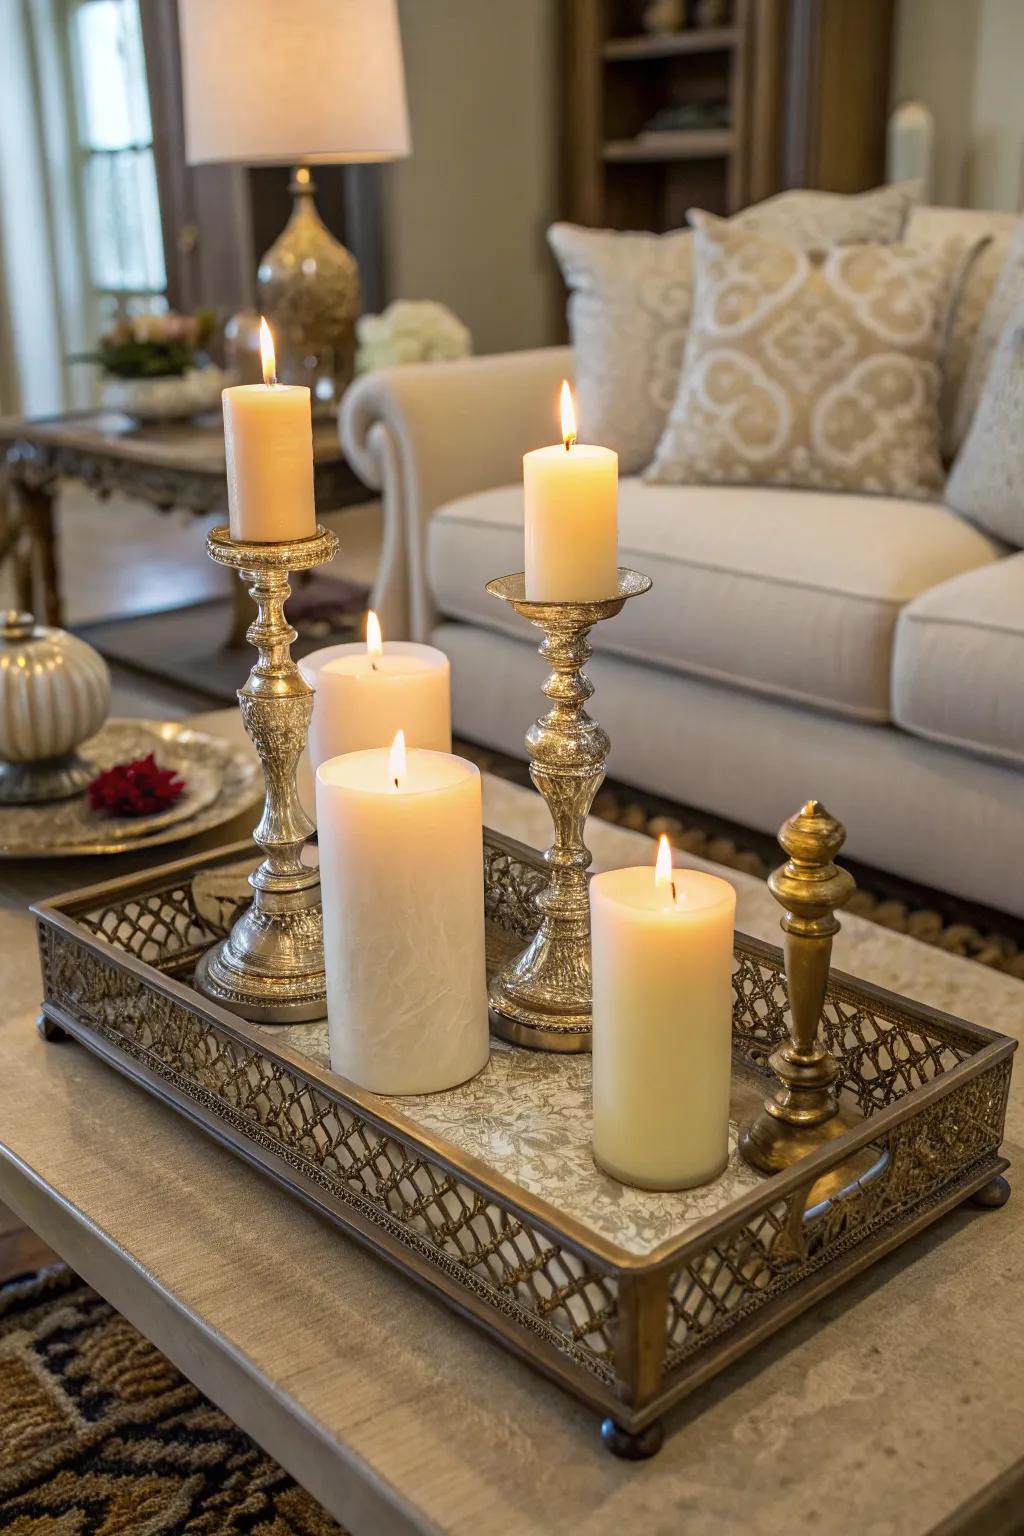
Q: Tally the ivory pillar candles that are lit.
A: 5